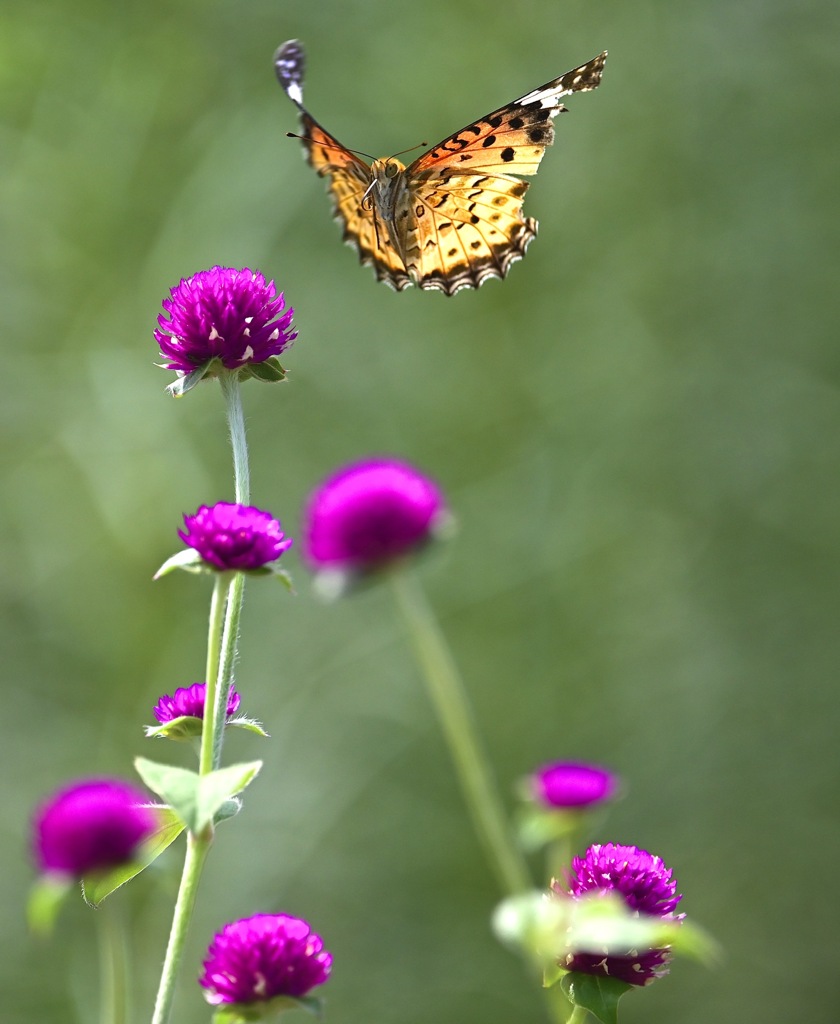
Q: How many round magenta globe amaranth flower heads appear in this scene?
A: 8